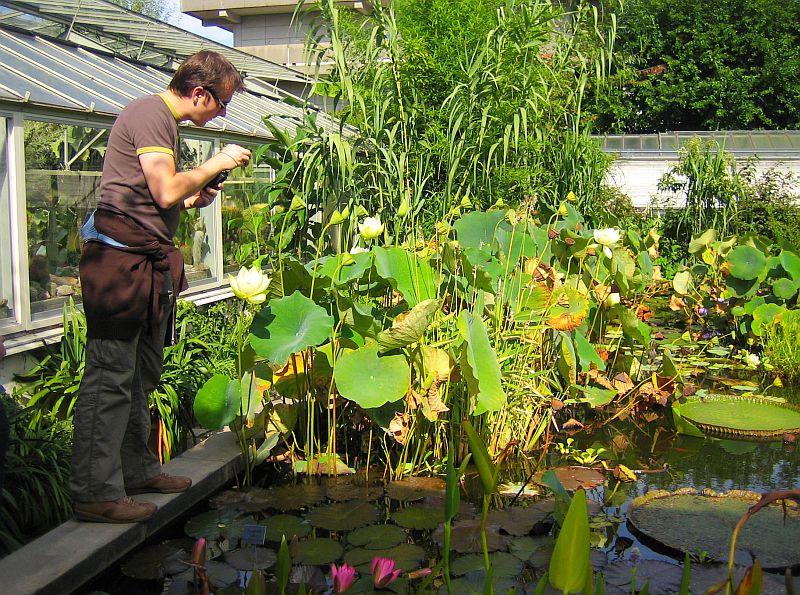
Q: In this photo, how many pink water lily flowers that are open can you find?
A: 2